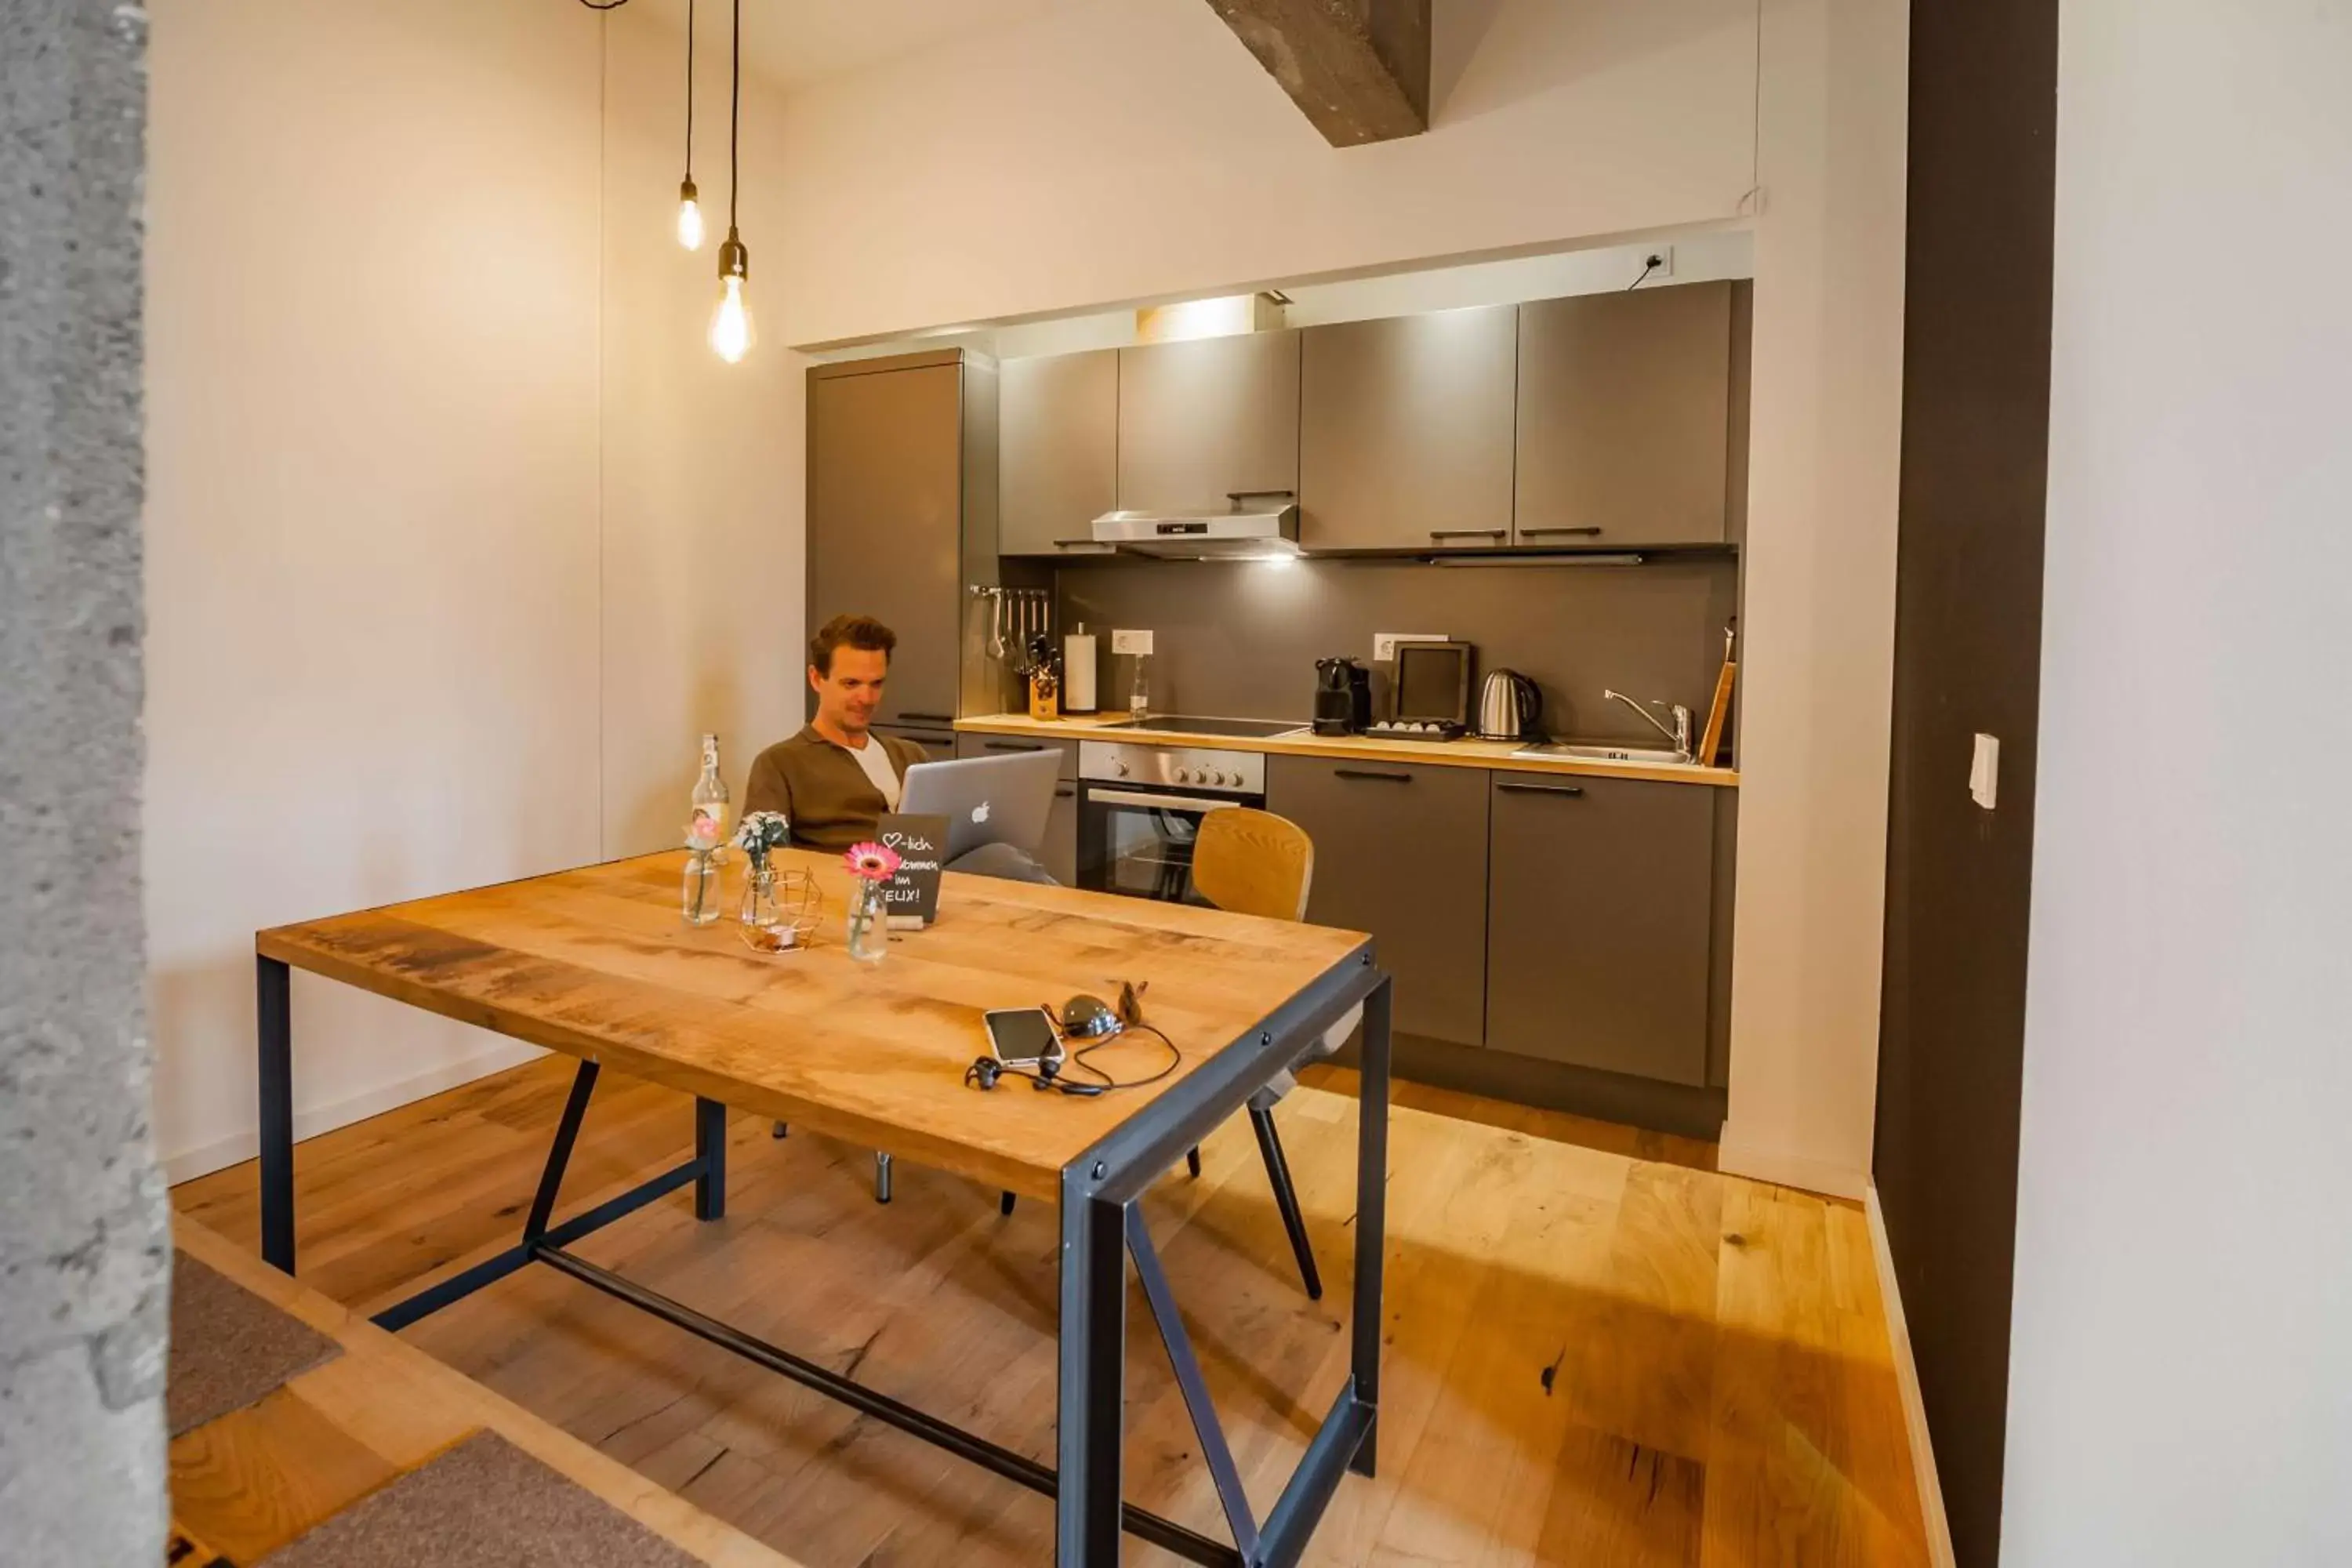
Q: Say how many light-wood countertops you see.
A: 1